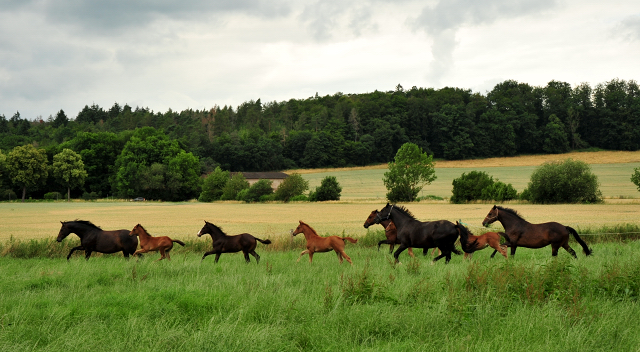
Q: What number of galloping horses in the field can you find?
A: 8